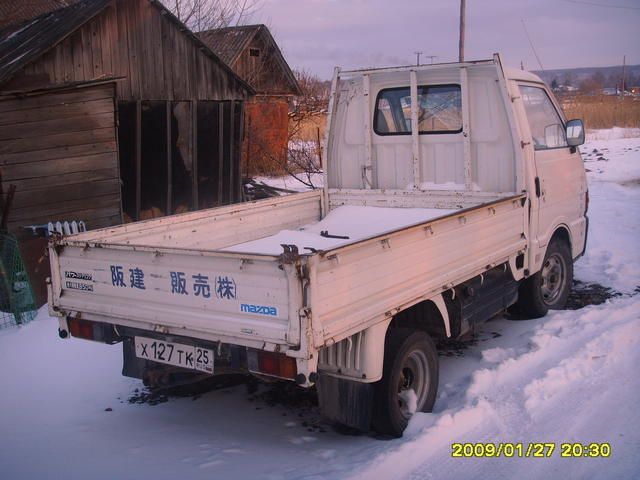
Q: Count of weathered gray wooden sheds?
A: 2